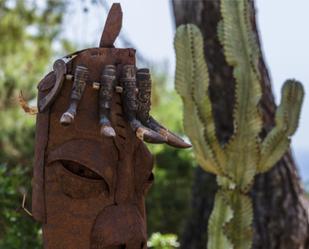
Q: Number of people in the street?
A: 0